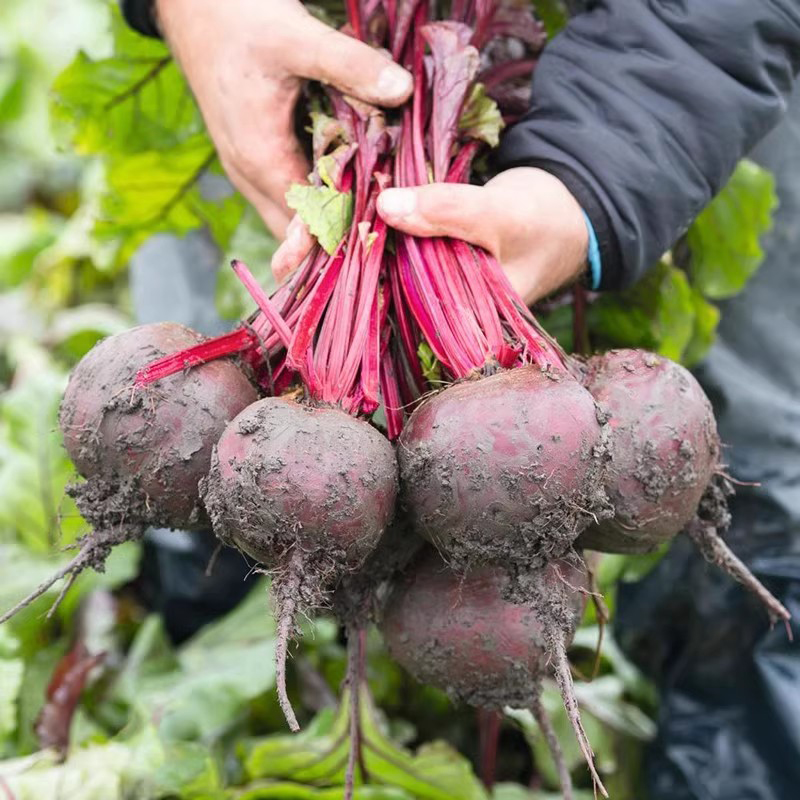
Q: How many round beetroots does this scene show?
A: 5